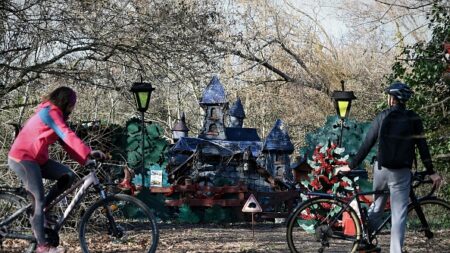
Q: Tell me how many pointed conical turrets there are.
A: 4